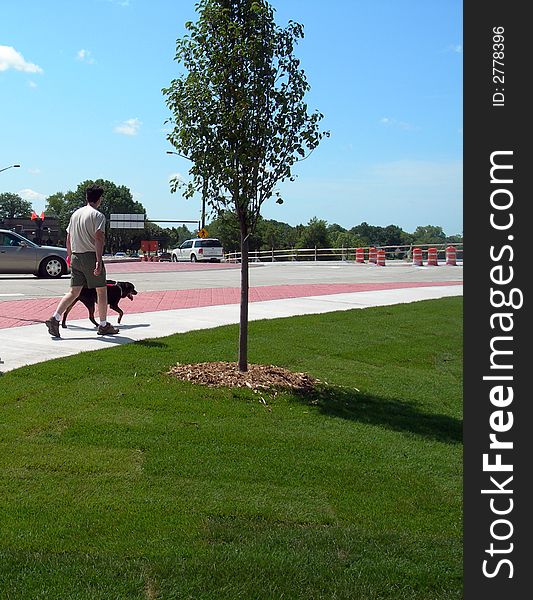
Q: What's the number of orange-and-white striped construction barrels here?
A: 6